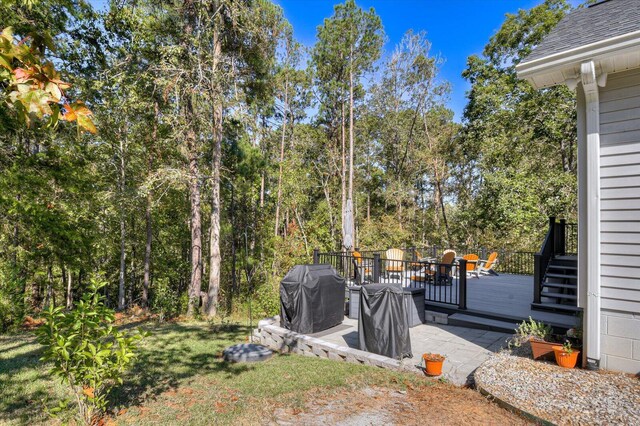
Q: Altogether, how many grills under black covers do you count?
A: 2